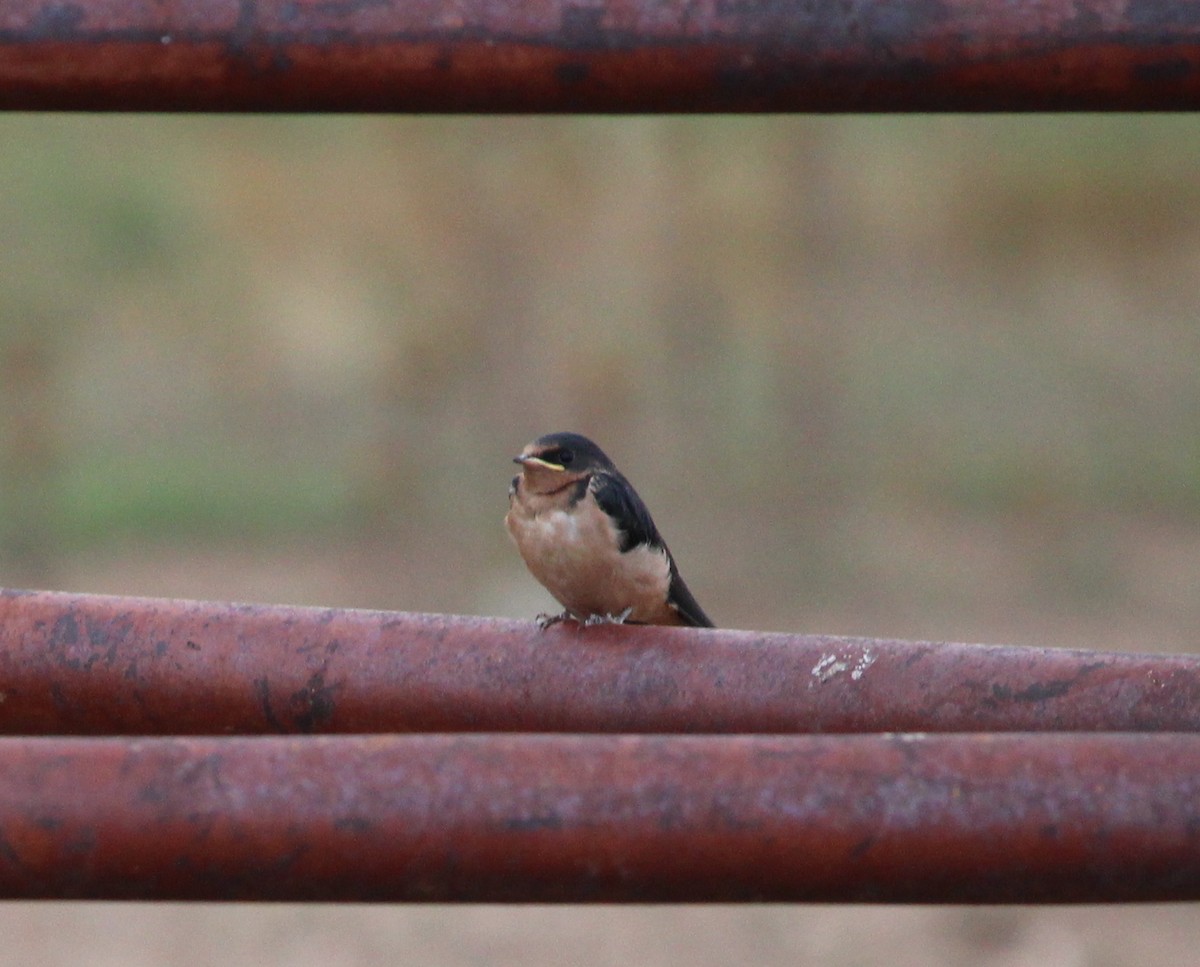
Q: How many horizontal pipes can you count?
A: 3